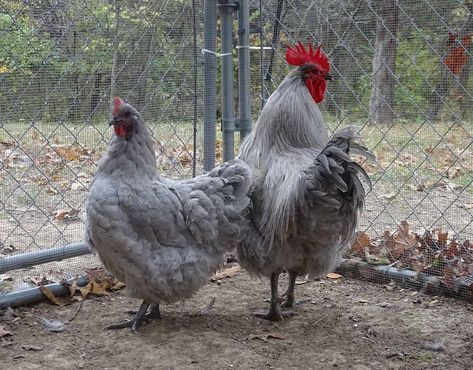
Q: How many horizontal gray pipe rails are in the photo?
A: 3